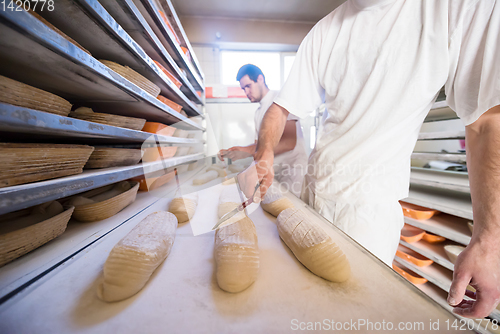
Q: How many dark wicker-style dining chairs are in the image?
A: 0